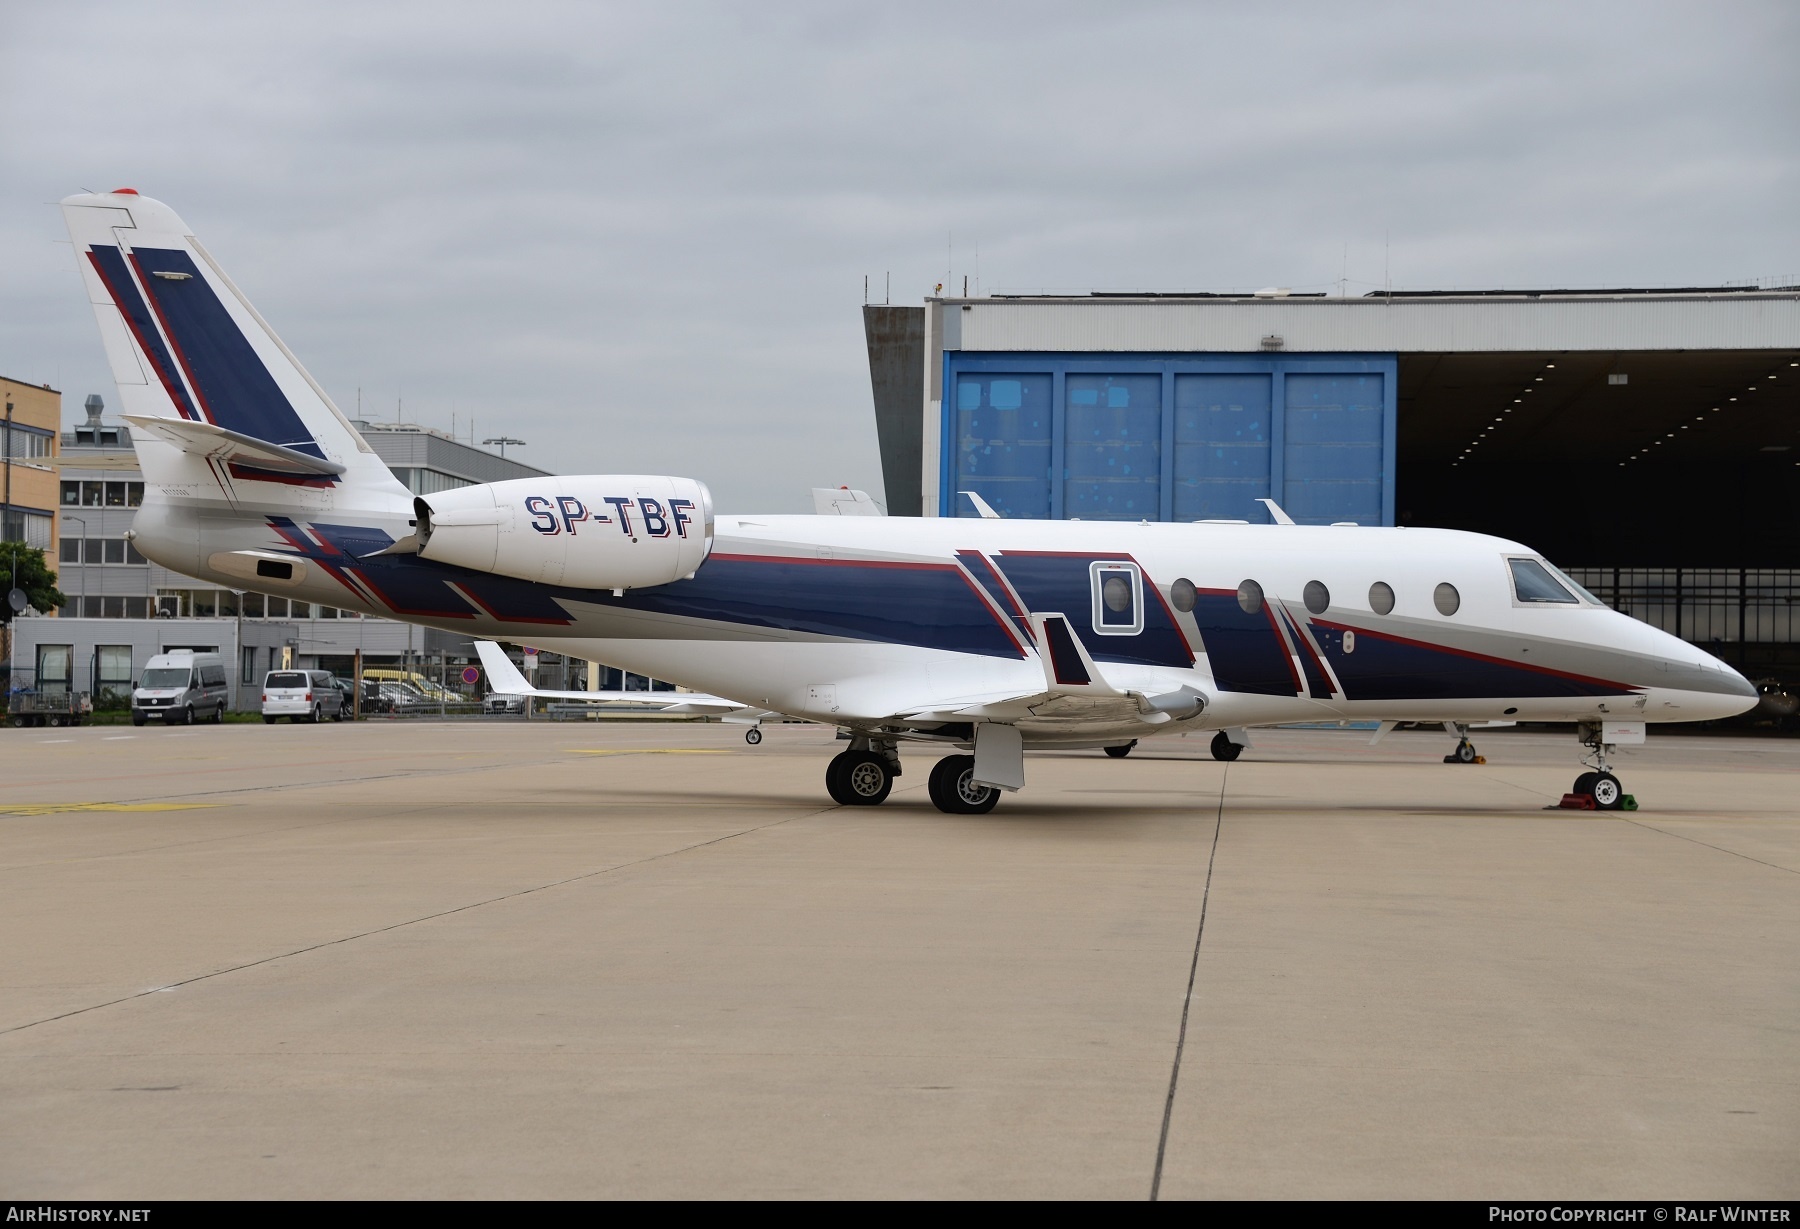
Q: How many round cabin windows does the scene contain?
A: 6